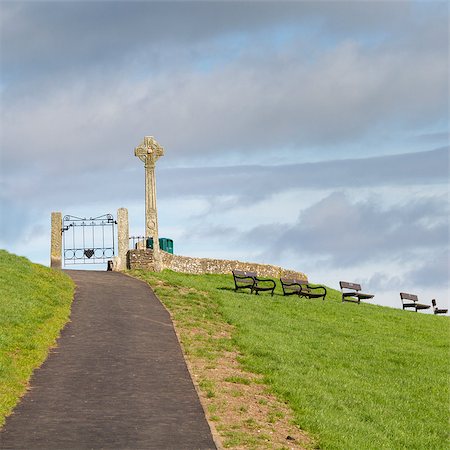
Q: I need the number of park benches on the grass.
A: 5